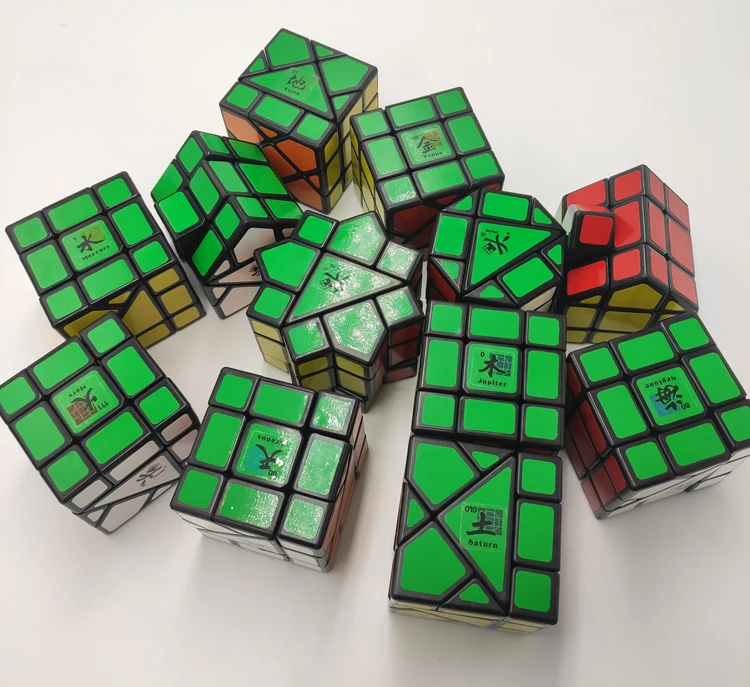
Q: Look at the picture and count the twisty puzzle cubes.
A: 12